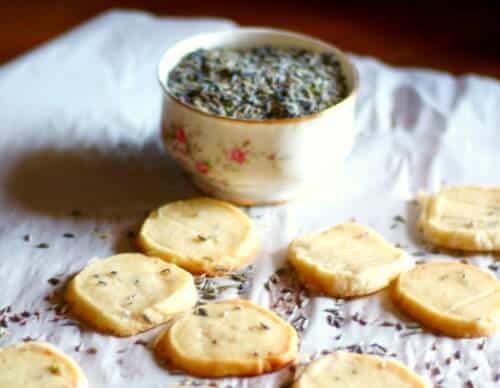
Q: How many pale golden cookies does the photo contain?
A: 8